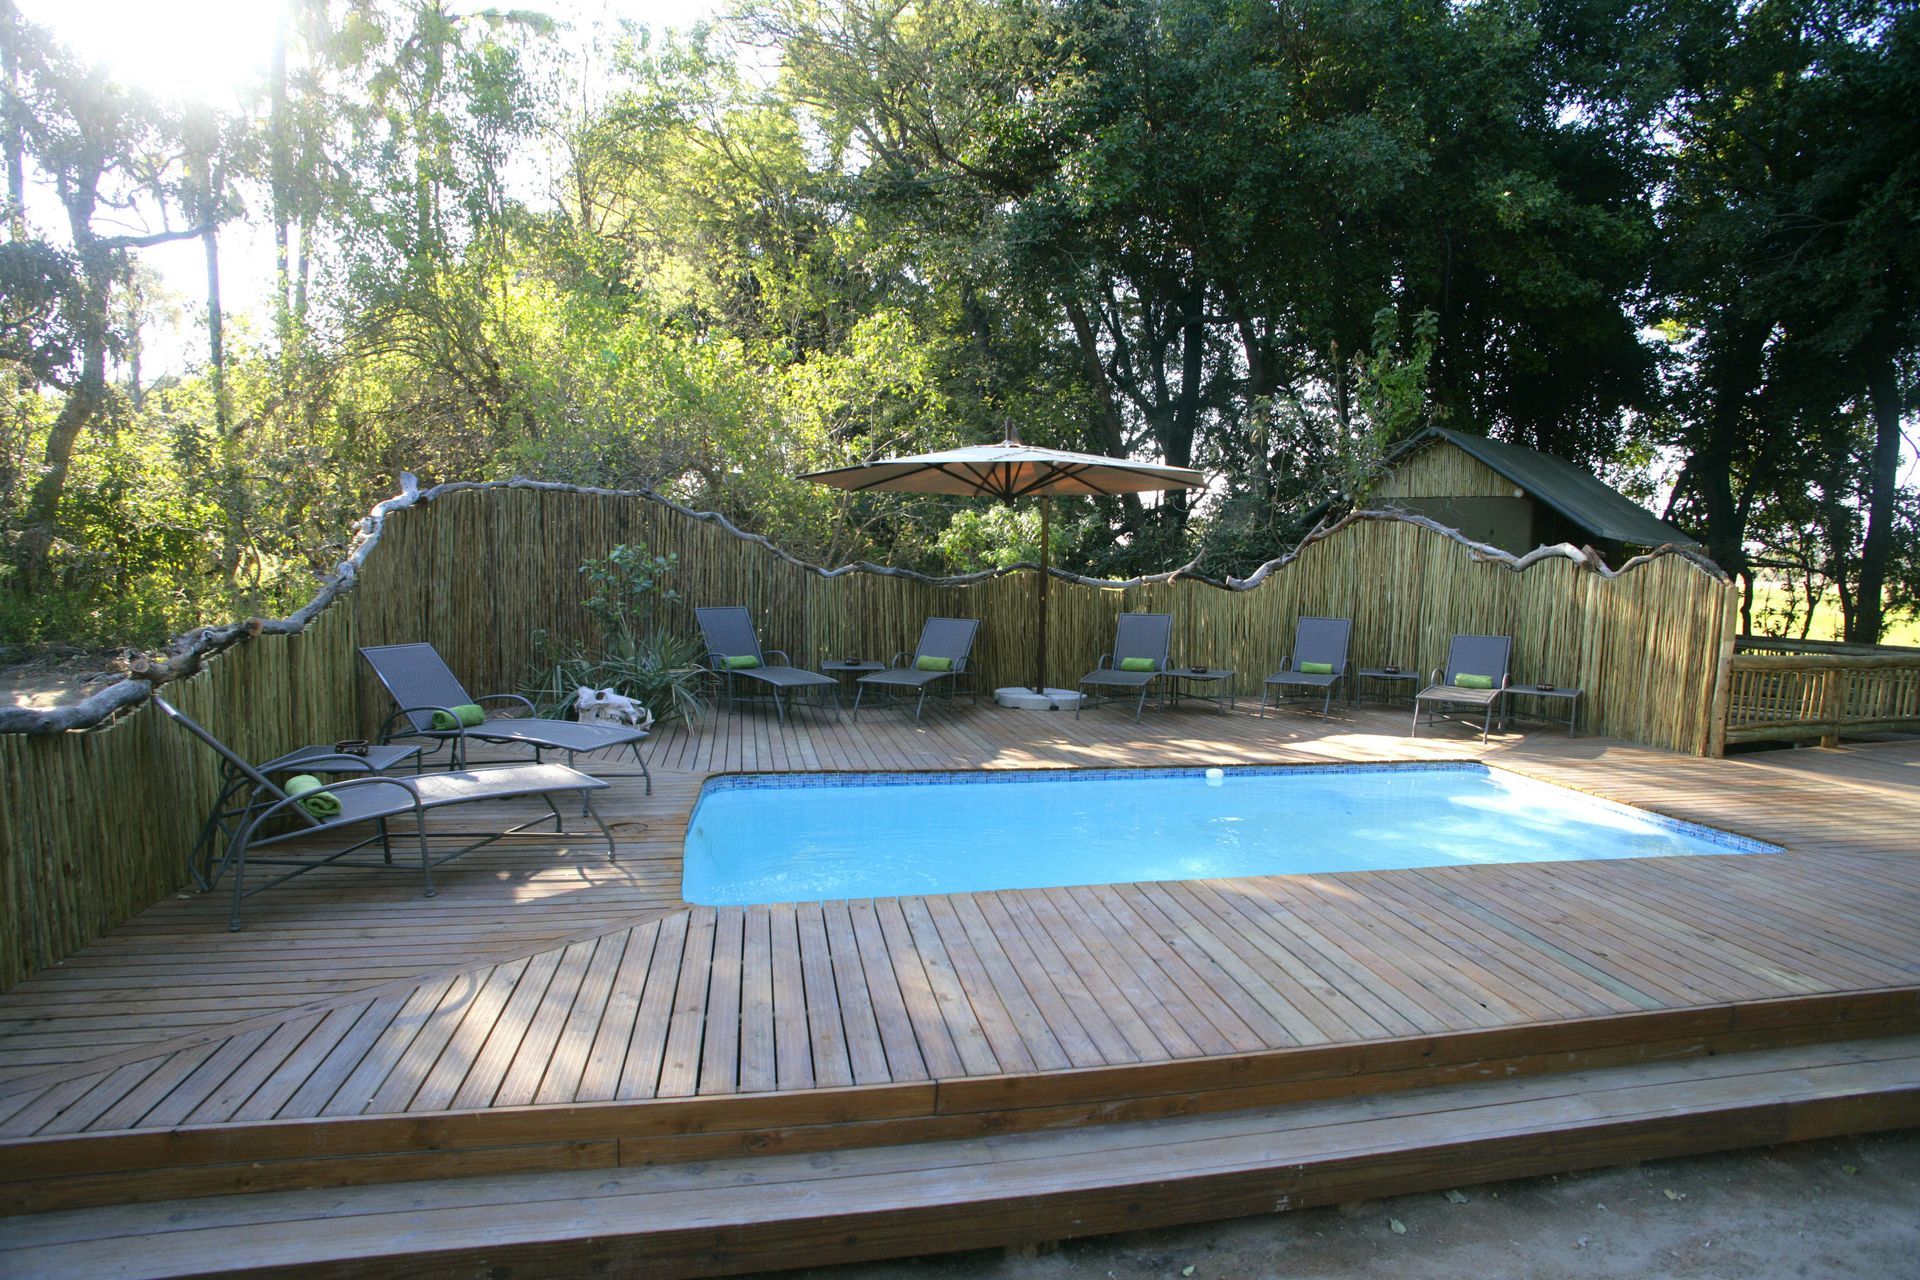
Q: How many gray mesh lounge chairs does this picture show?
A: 7